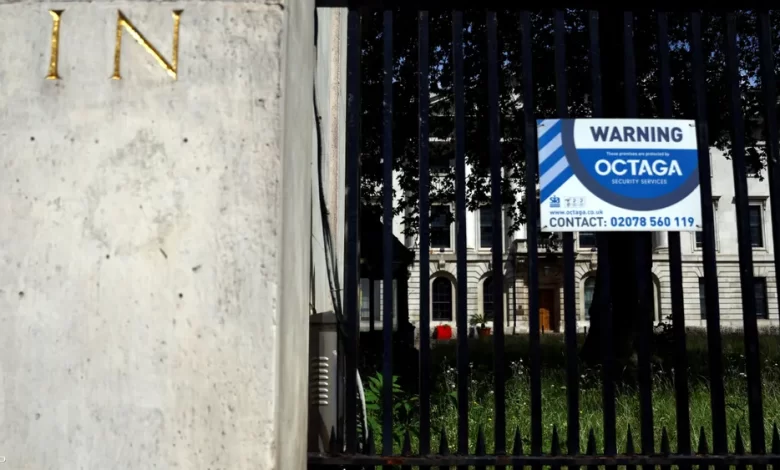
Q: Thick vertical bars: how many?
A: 13